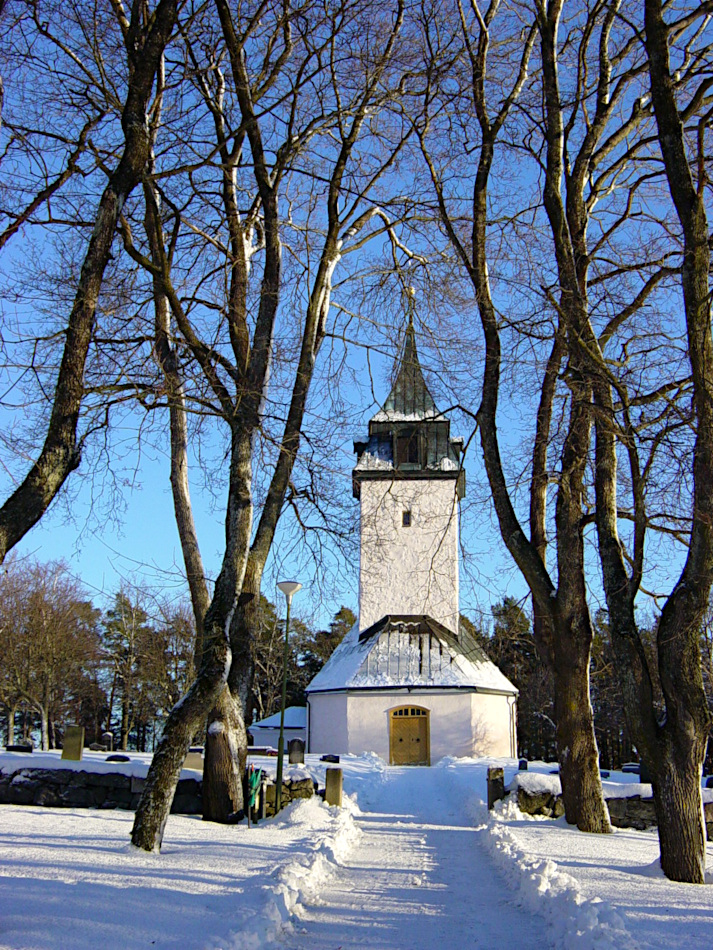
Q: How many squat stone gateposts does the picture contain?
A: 2